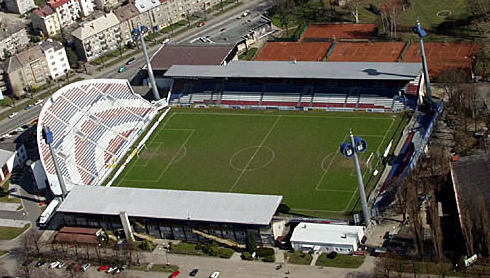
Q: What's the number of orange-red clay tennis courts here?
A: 4